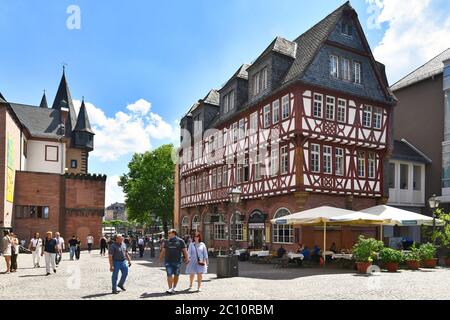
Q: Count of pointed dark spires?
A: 3